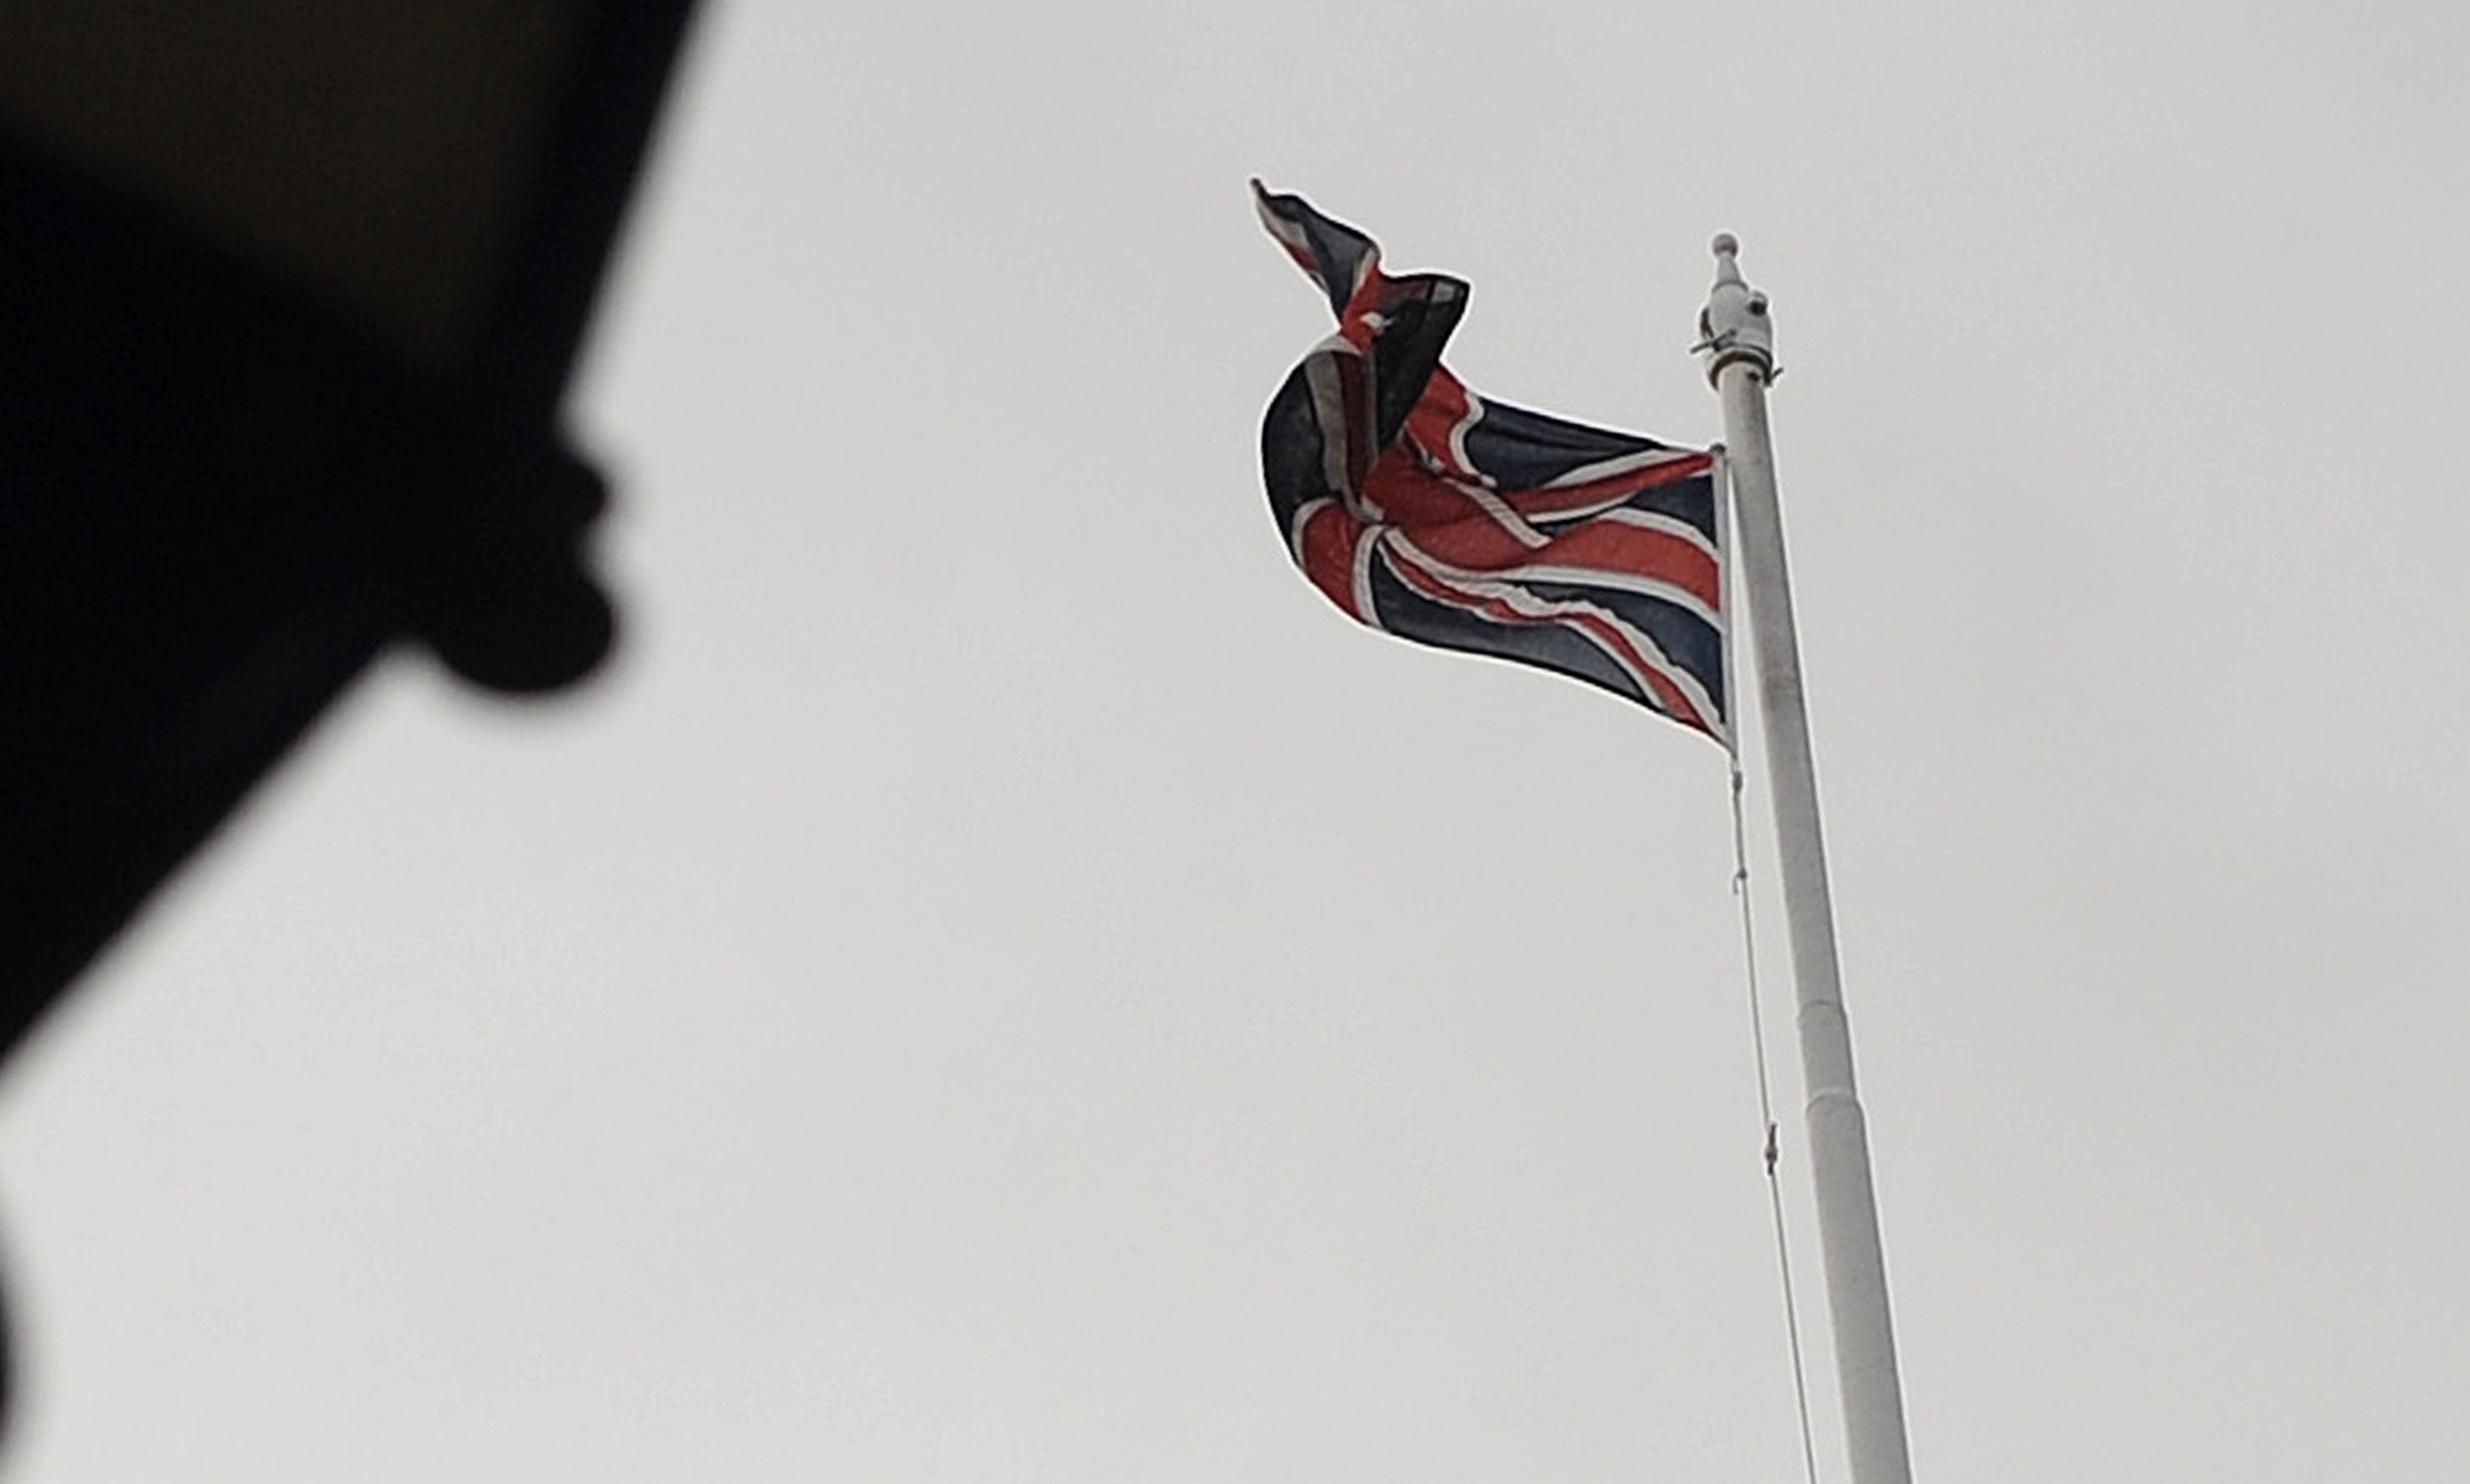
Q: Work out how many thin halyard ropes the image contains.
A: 1